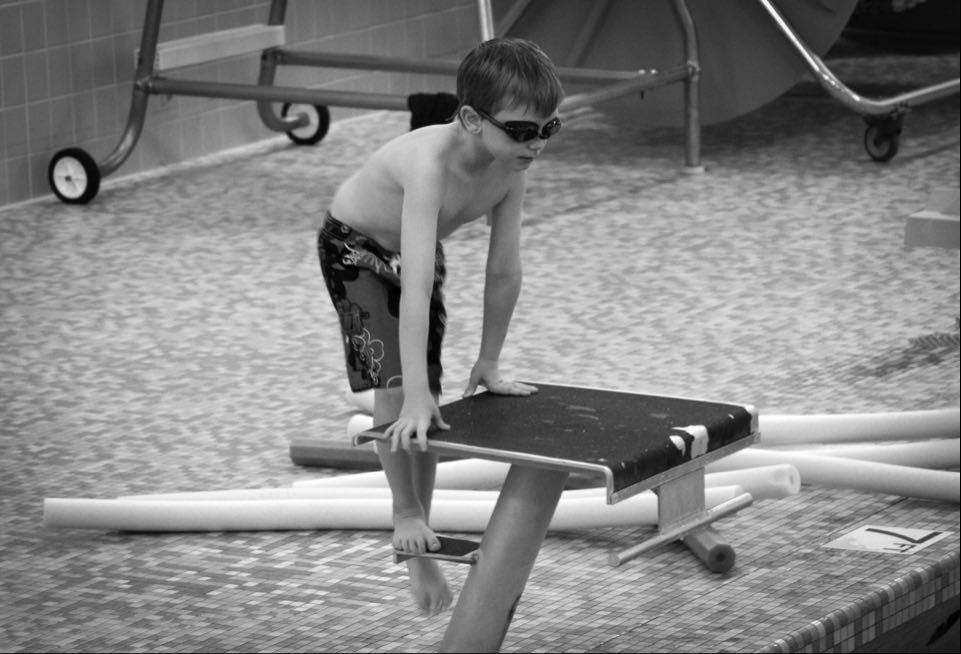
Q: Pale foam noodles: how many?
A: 5